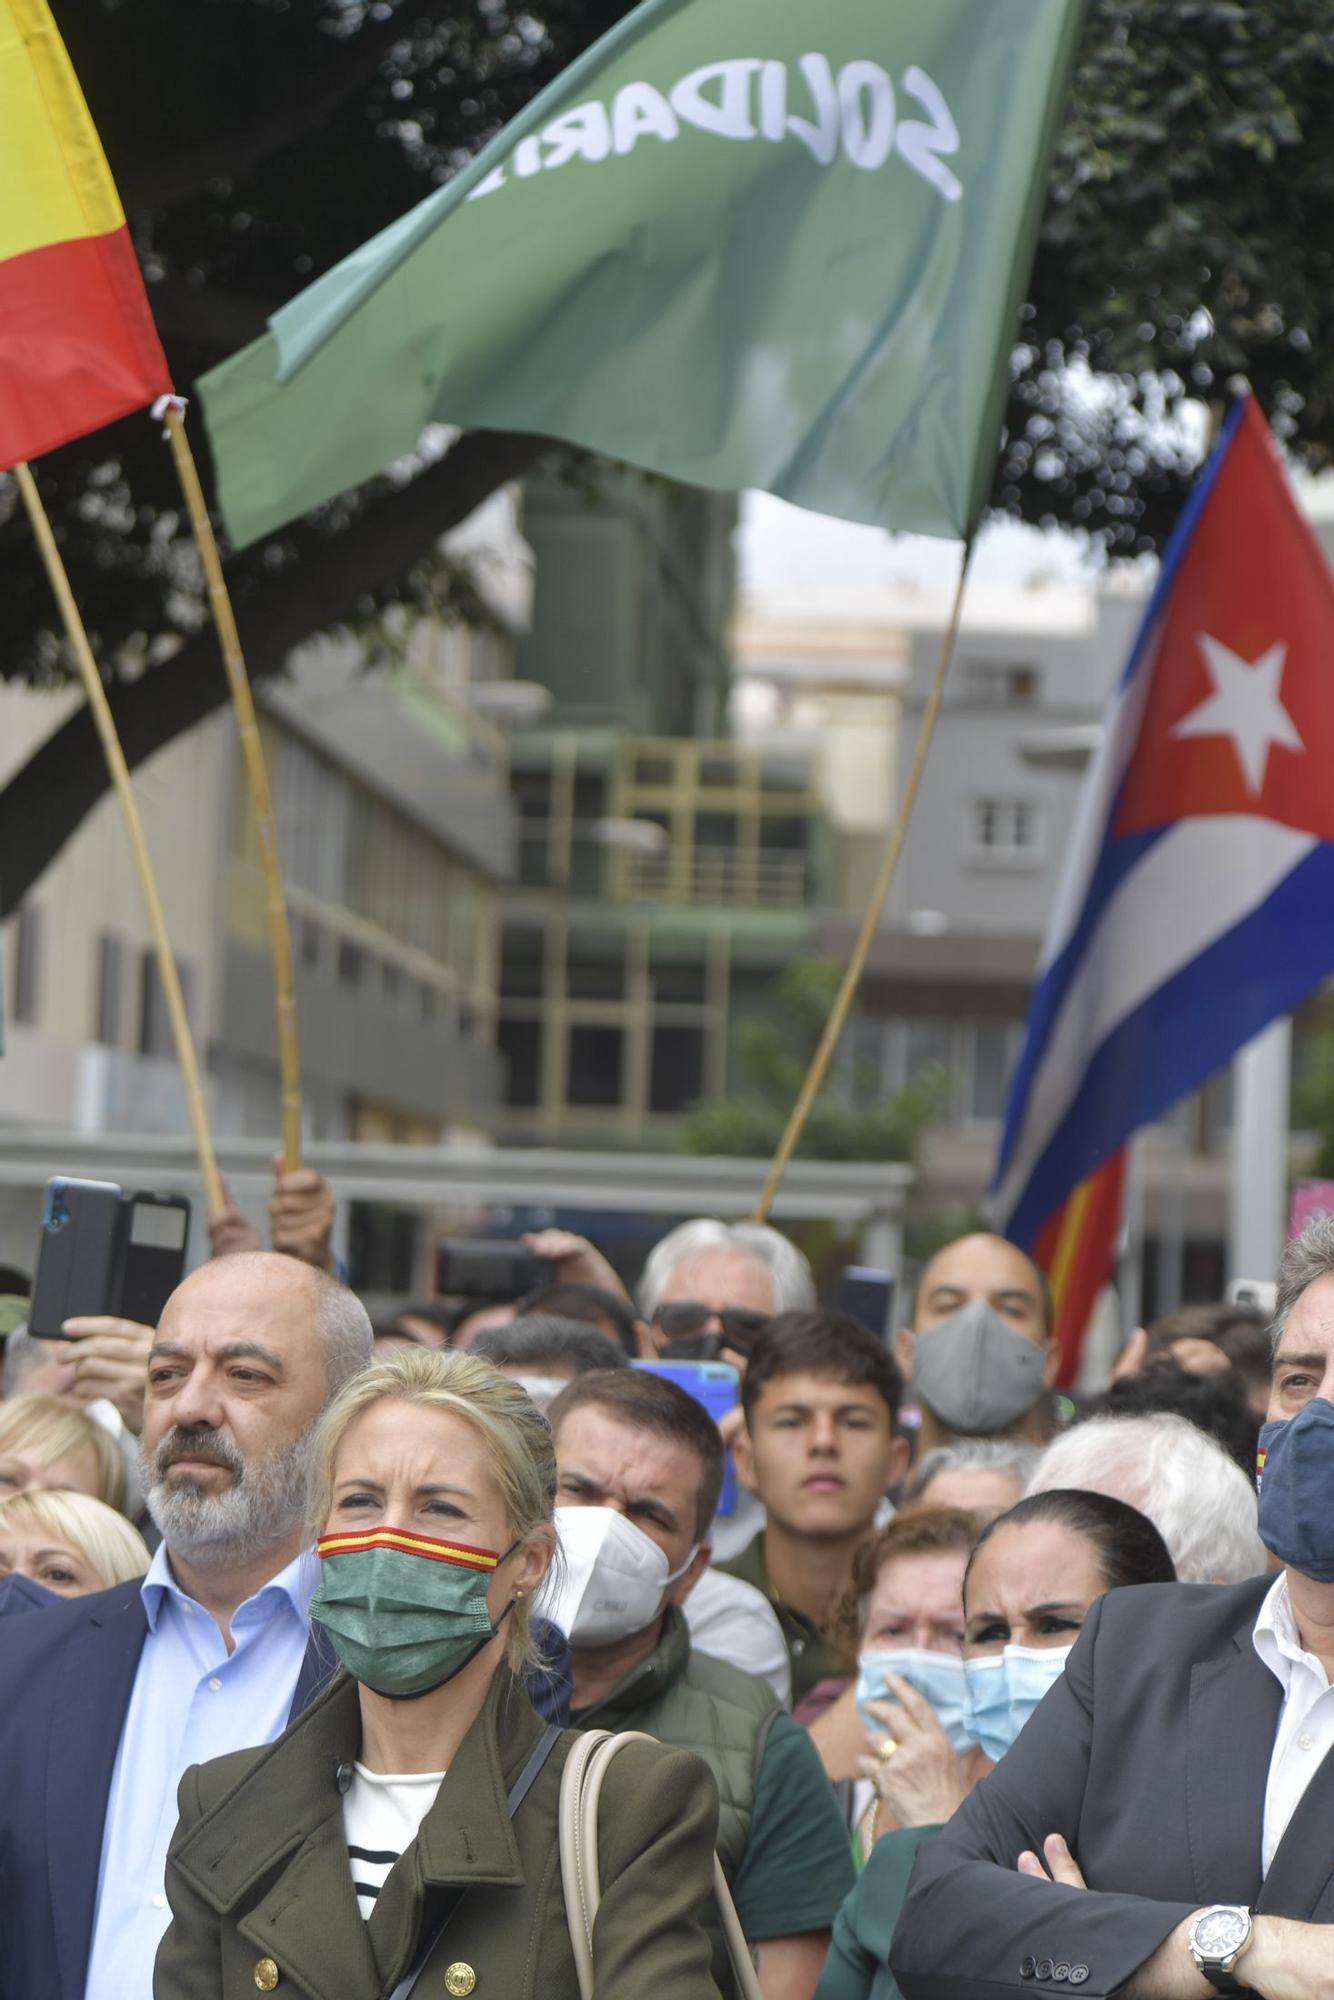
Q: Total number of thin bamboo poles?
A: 3